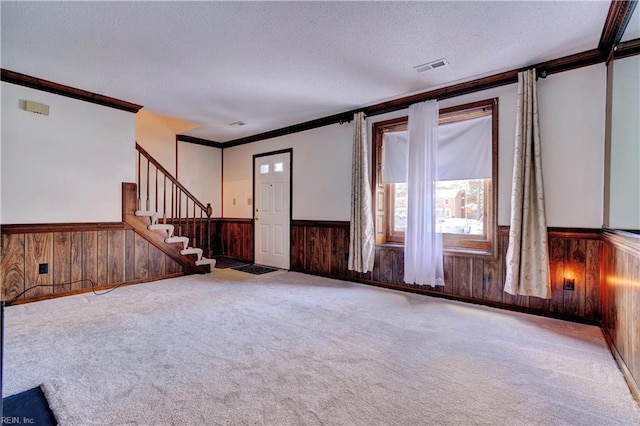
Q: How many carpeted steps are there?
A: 5